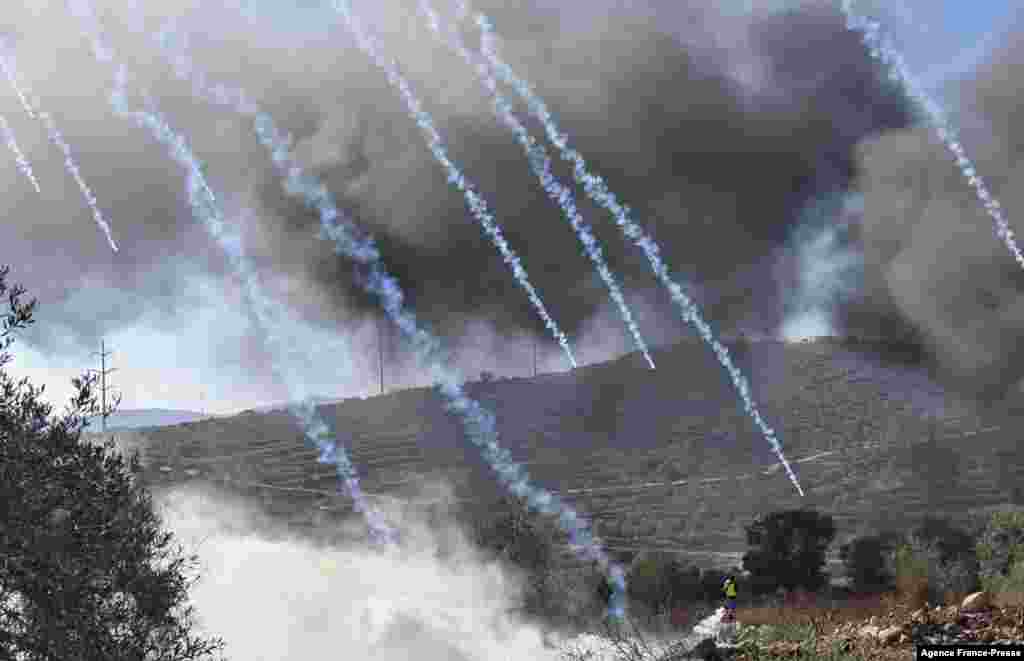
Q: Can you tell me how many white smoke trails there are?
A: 8